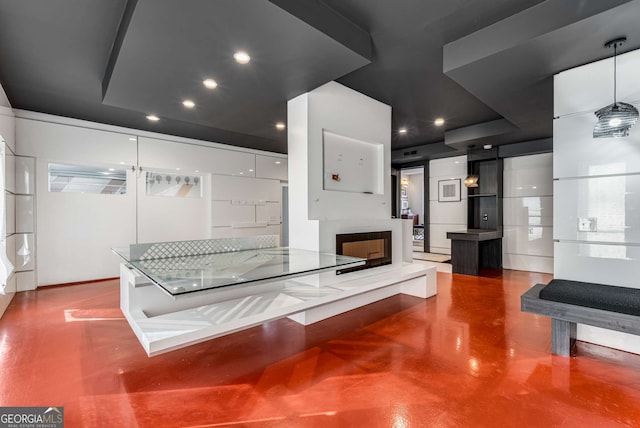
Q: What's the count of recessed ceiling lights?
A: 7